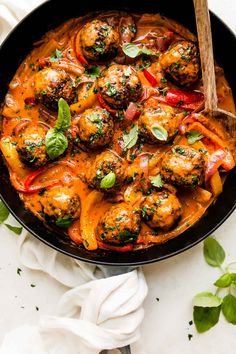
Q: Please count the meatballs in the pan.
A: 12